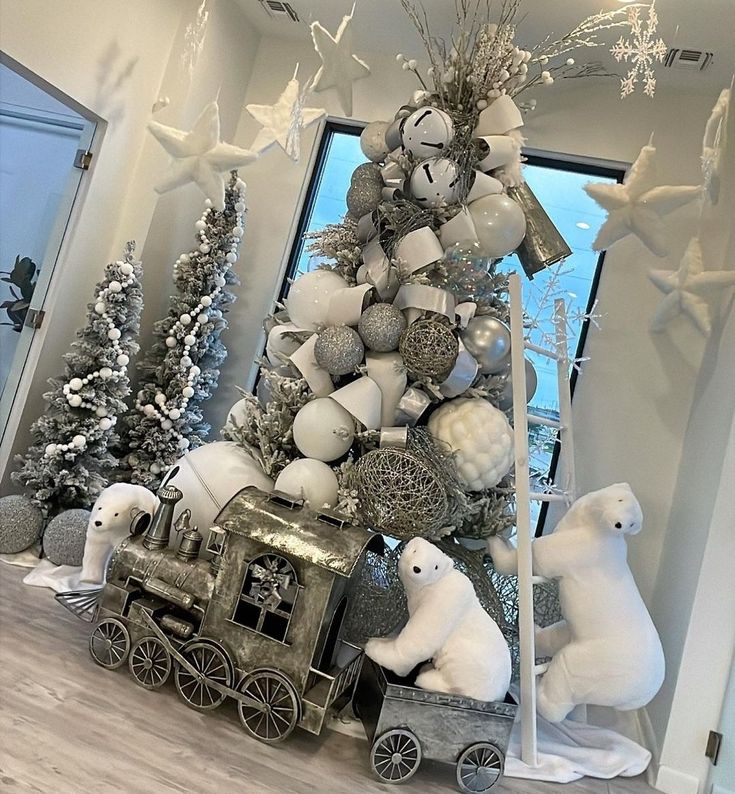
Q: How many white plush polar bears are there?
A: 3